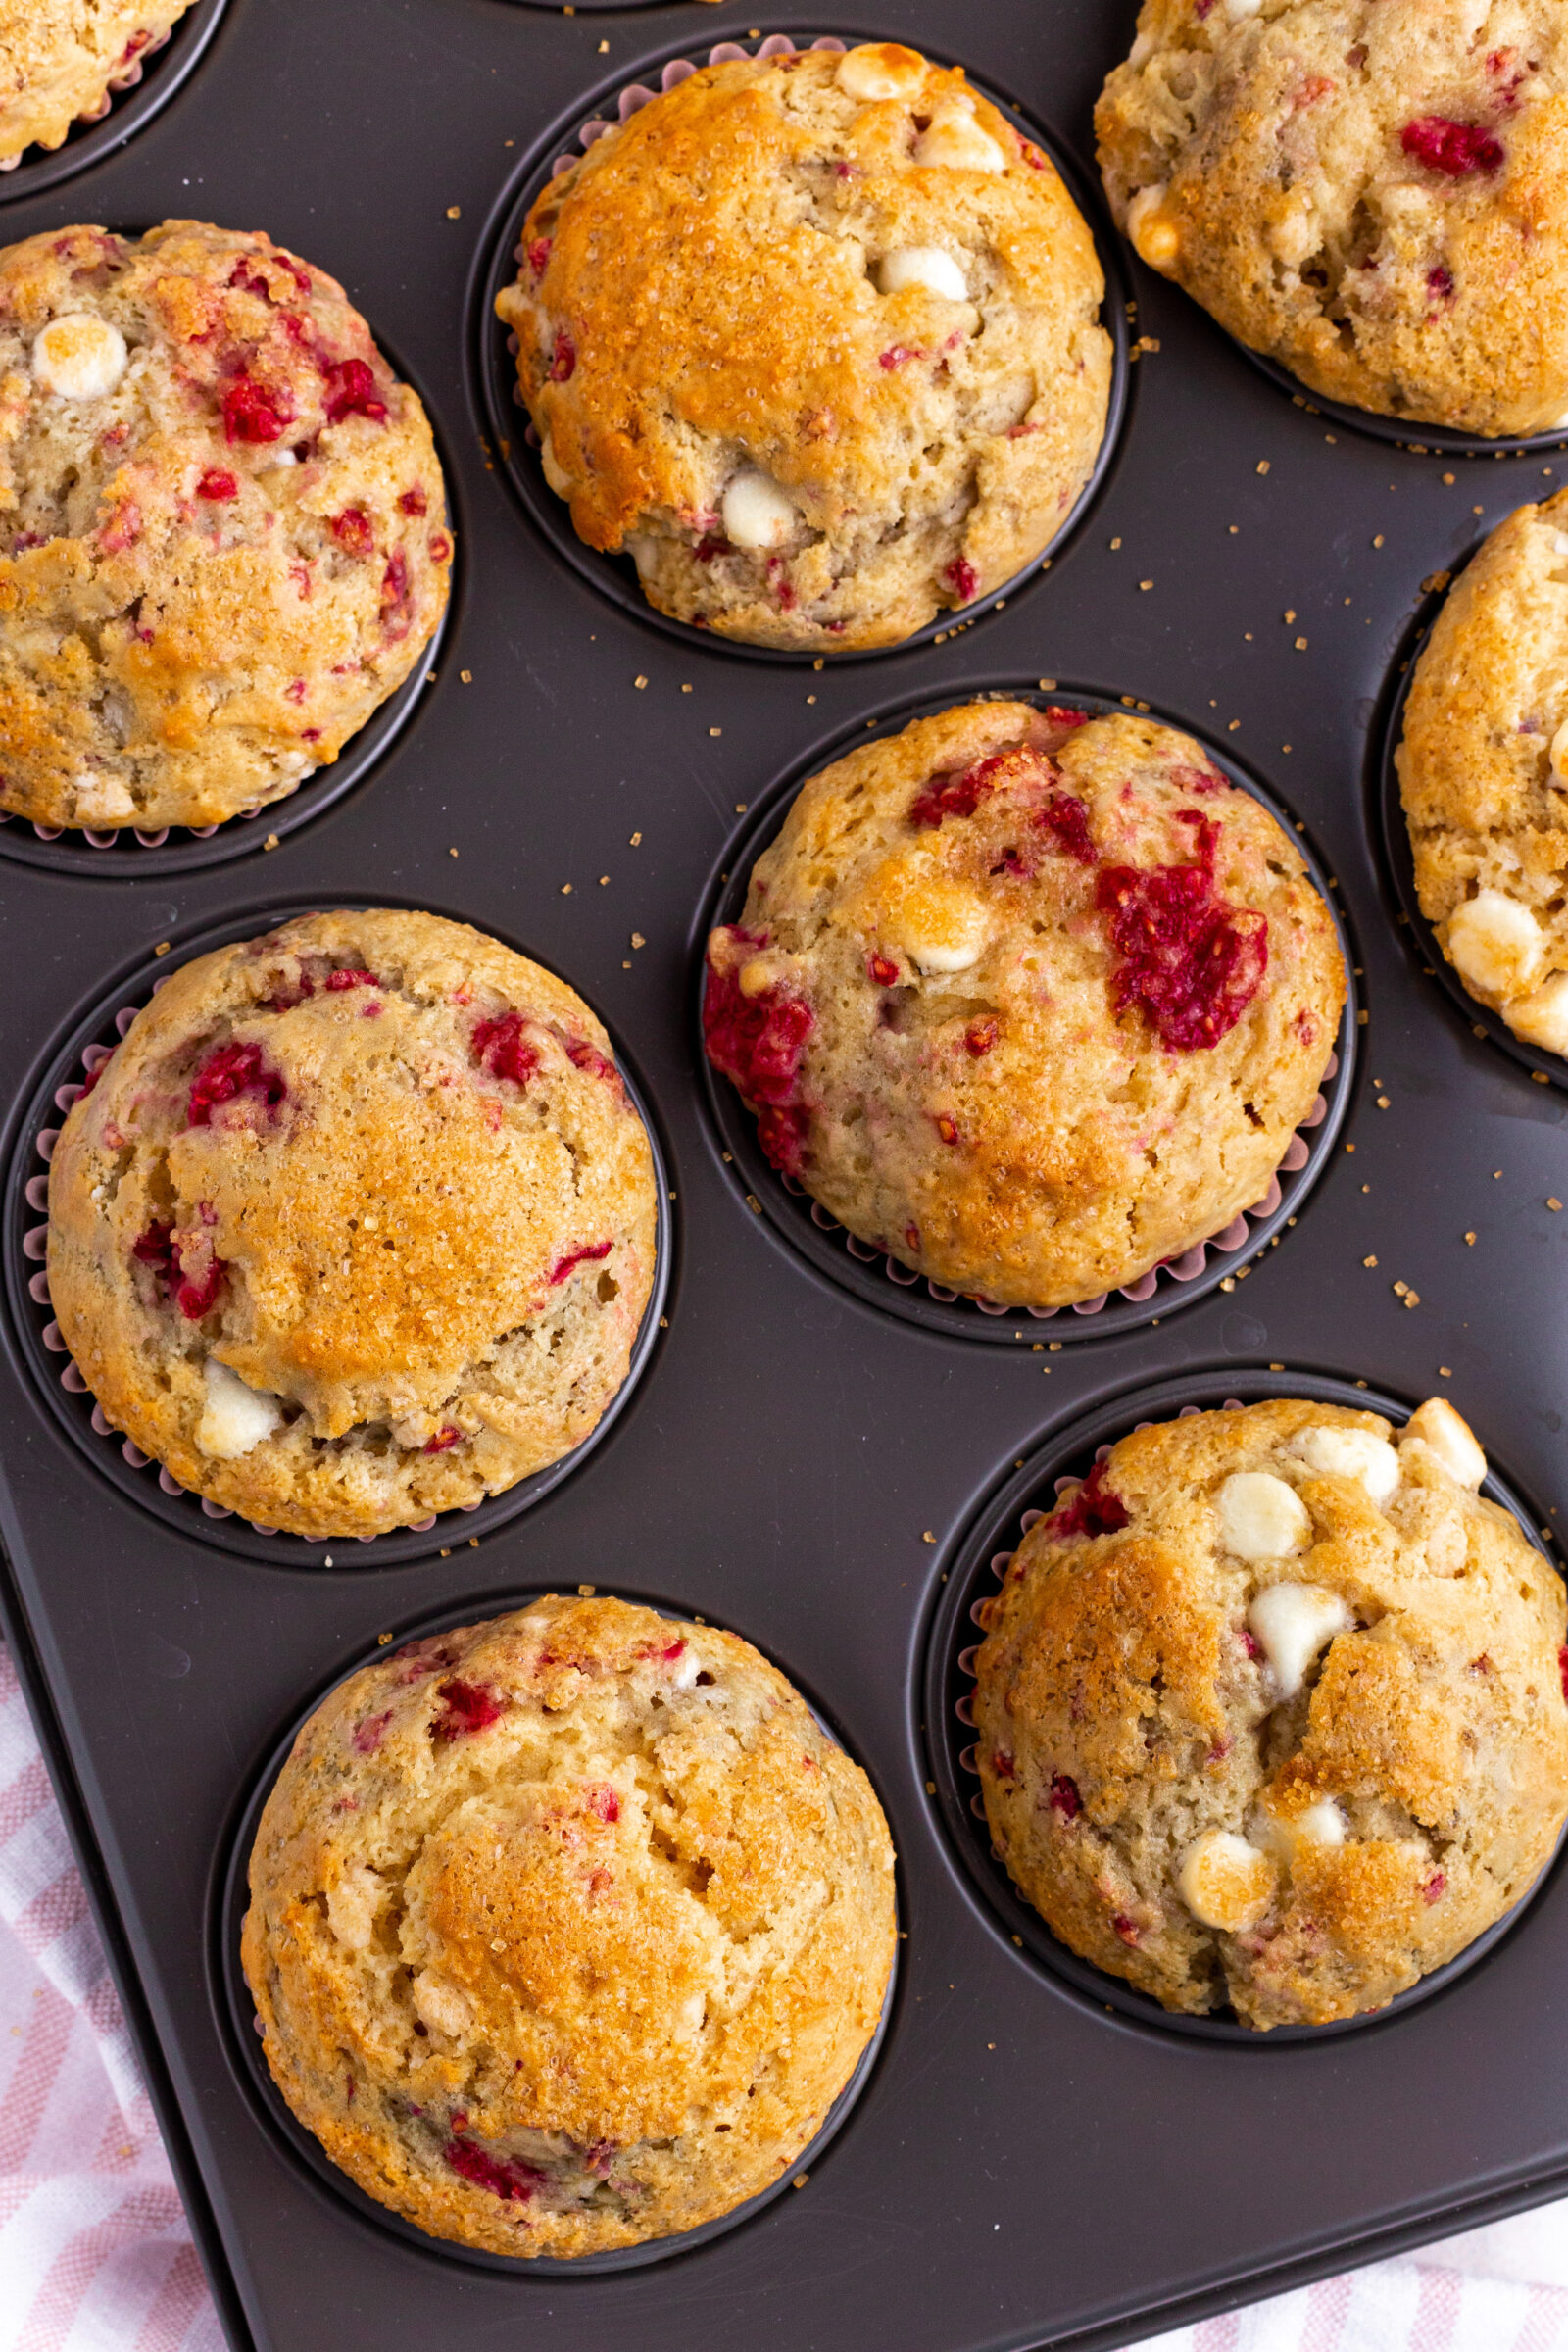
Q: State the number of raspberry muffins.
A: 9